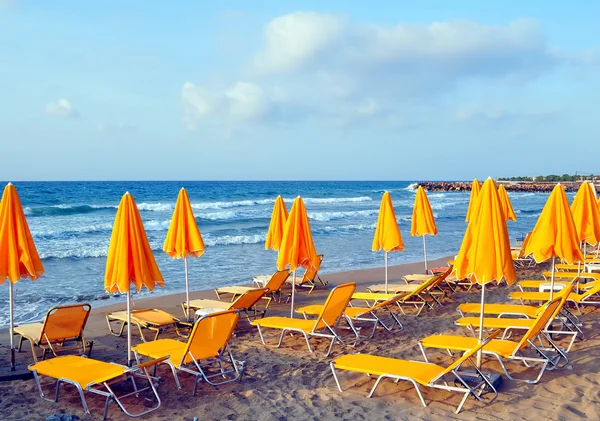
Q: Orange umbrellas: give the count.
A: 12